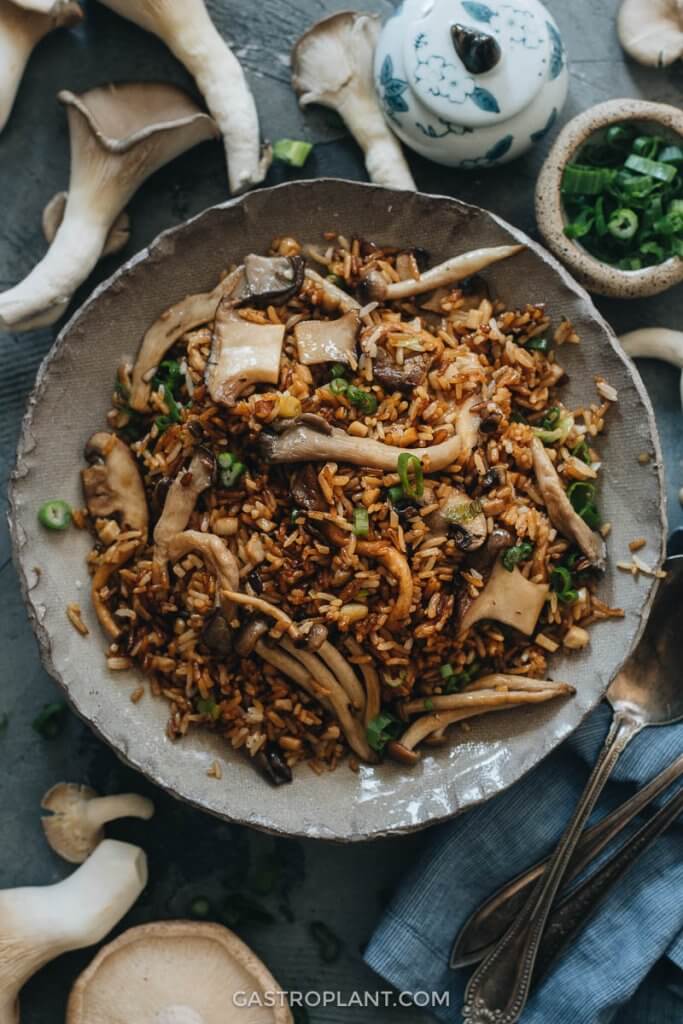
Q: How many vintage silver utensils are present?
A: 3